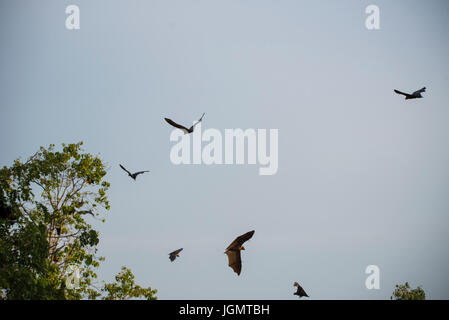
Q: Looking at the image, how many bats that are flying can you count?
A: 6